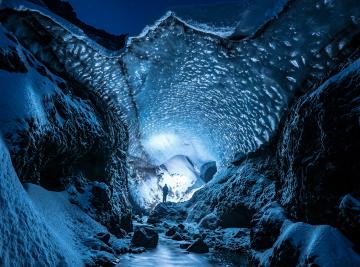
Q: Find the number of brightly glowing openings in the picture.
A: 1